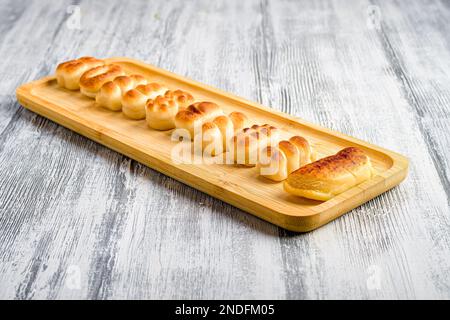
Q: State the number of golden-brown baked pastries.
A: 10